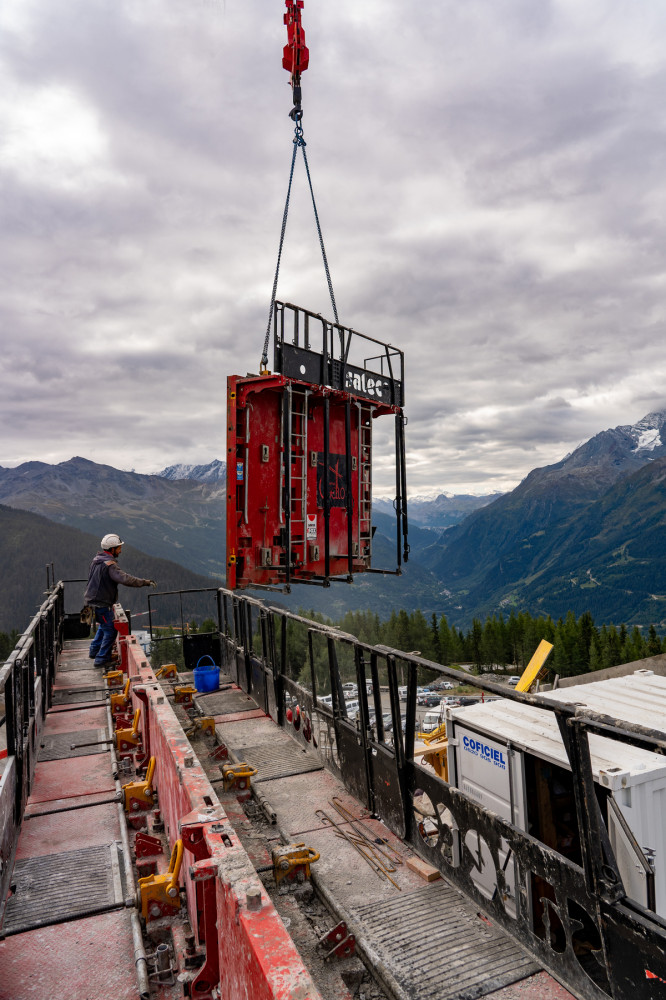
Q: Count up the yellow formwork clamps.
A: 10